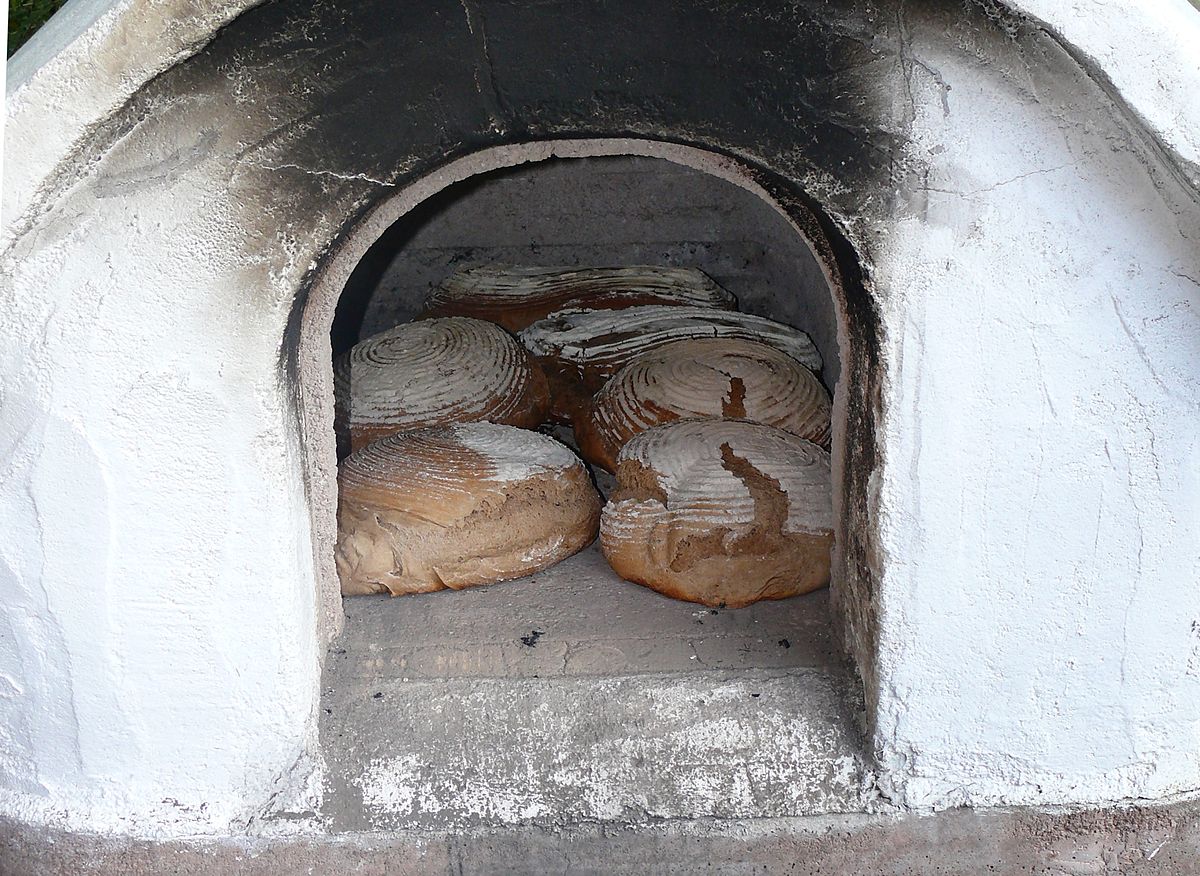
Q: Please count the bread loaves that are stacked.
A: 6